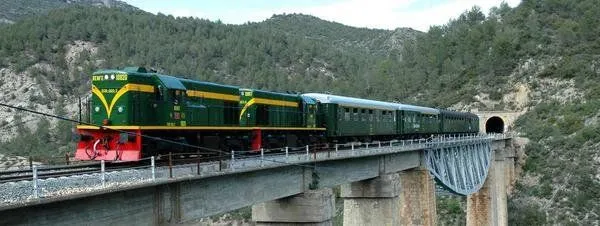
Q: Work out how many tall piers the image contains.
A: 4